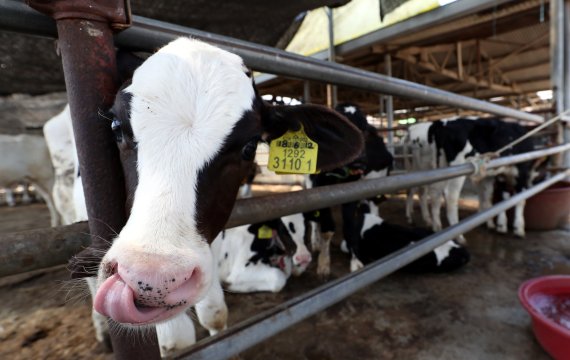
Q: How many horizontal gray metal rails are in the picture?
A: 3